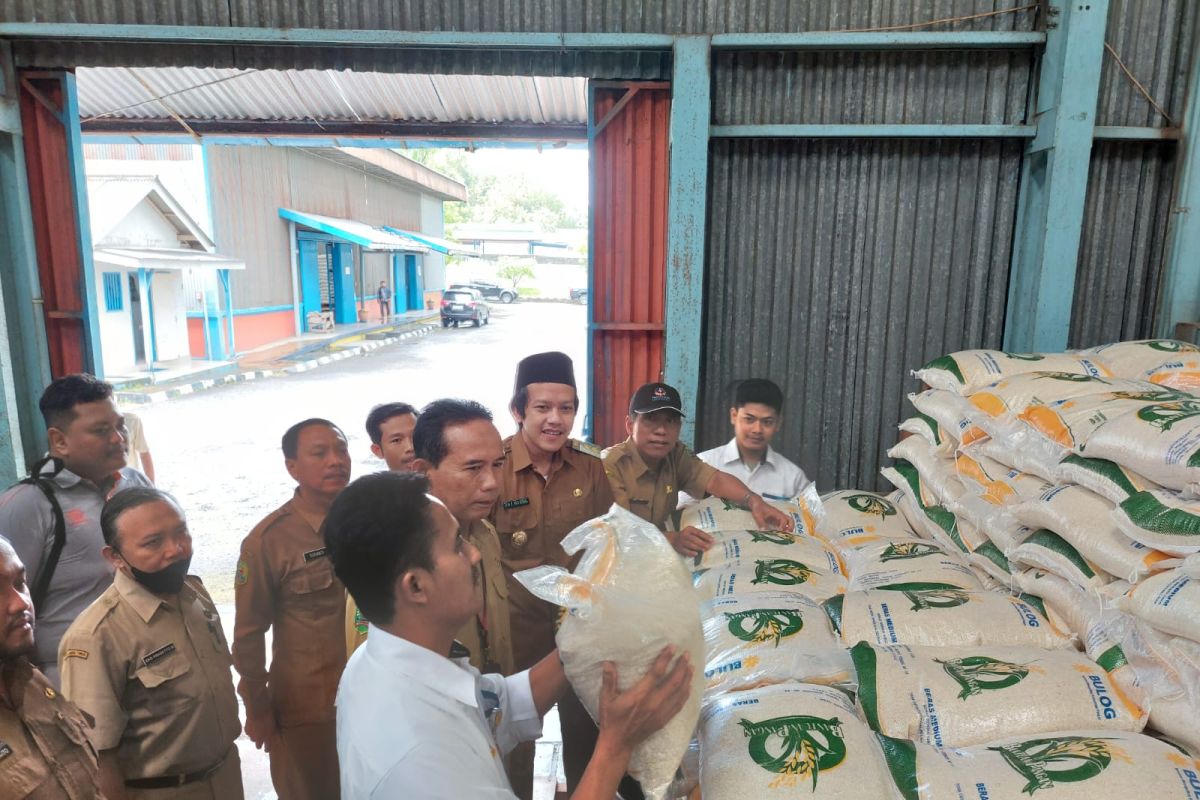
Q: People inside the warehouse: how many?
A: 10